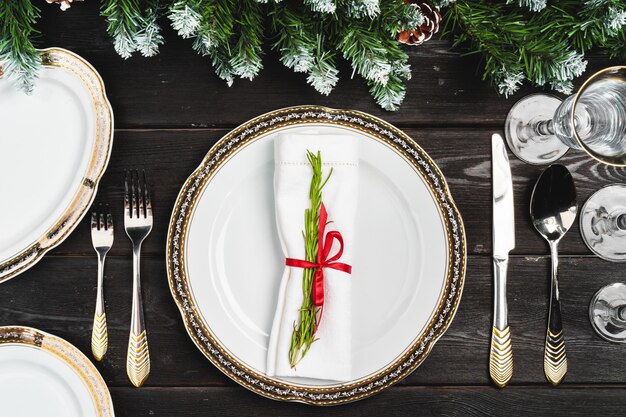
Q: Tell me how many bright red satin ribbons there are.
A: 1